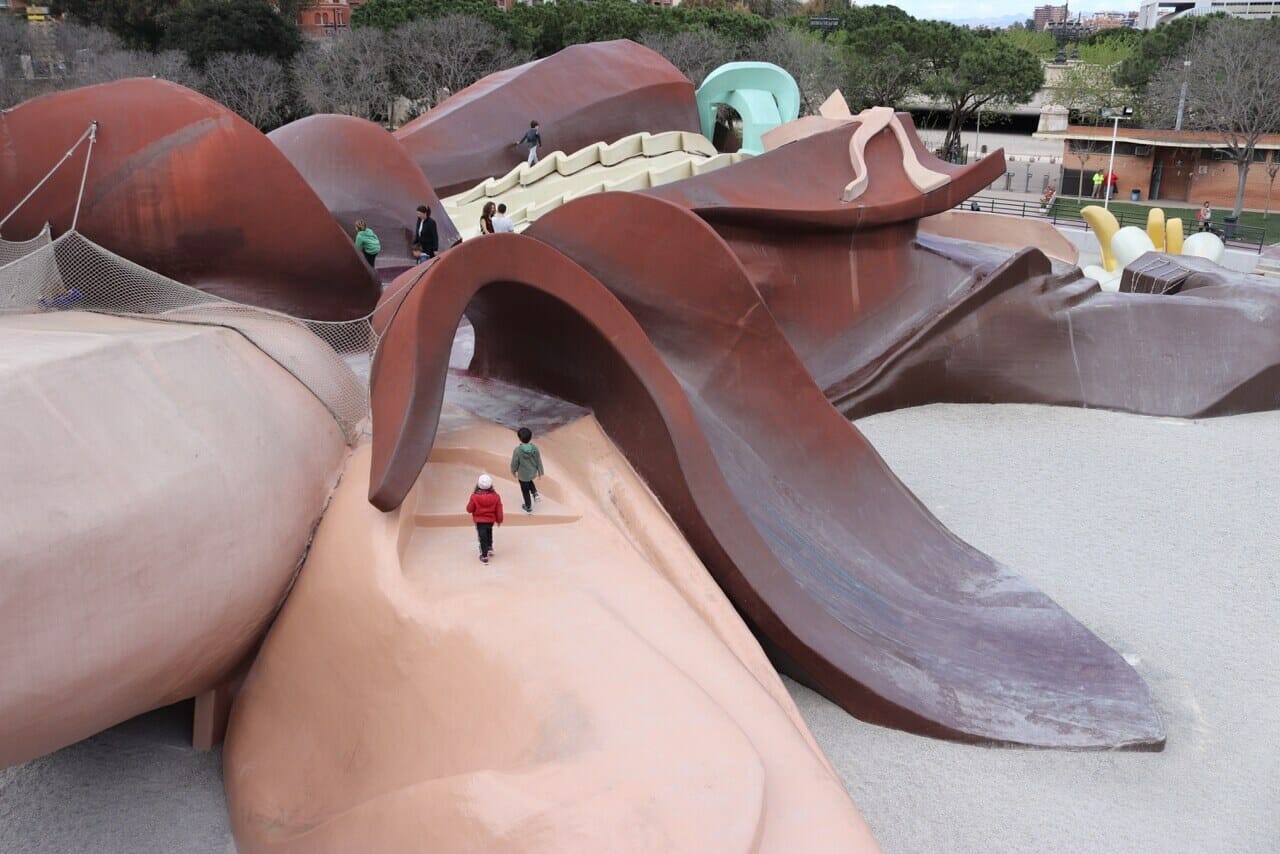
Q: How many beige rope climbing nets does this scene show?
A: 1